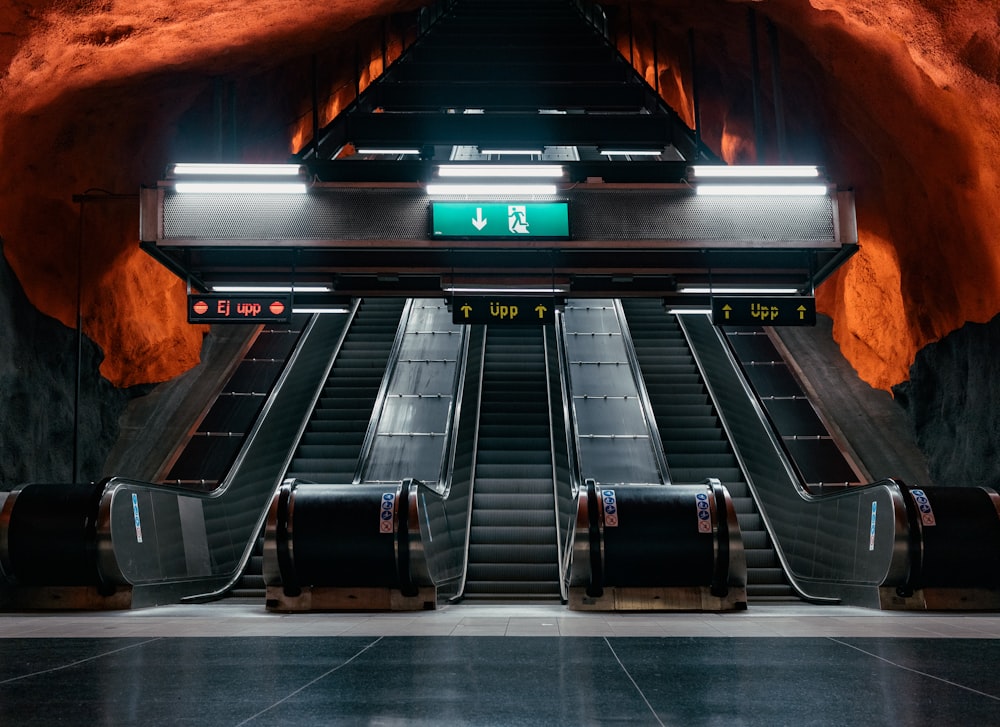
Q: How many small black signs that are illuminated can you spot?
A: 3